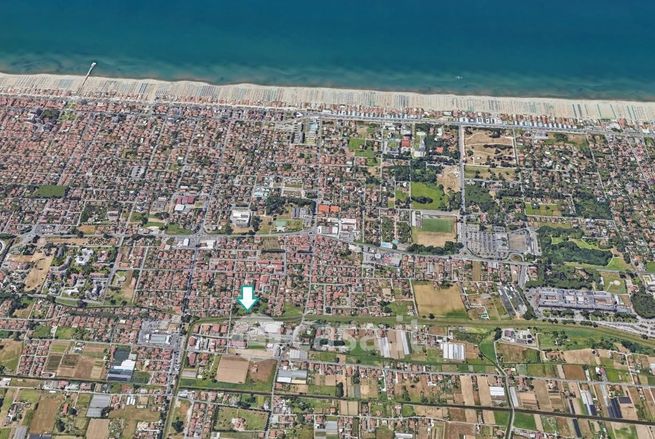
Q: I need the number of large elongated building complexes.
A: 1